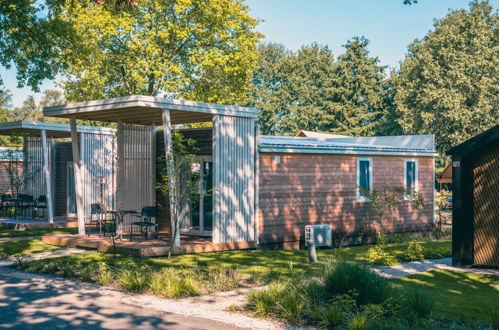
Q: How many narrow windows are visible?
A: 2